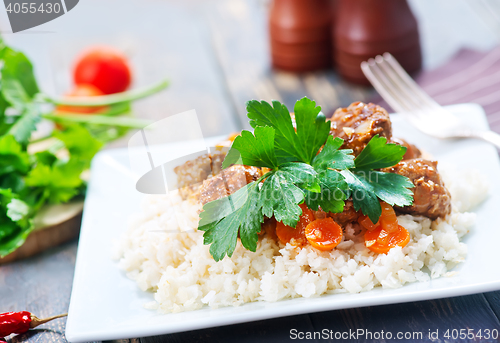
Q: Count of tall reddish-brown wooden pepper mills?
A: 2